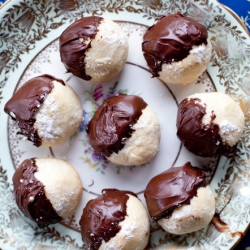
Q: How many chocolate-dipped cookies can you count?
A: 8